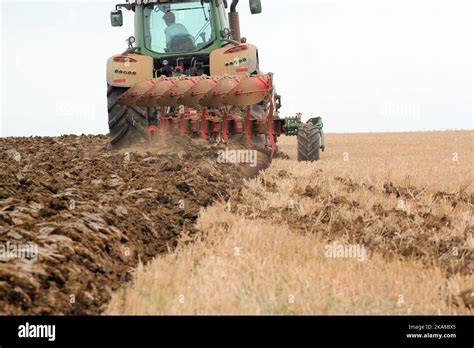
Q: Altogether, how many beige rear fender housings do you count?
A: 2